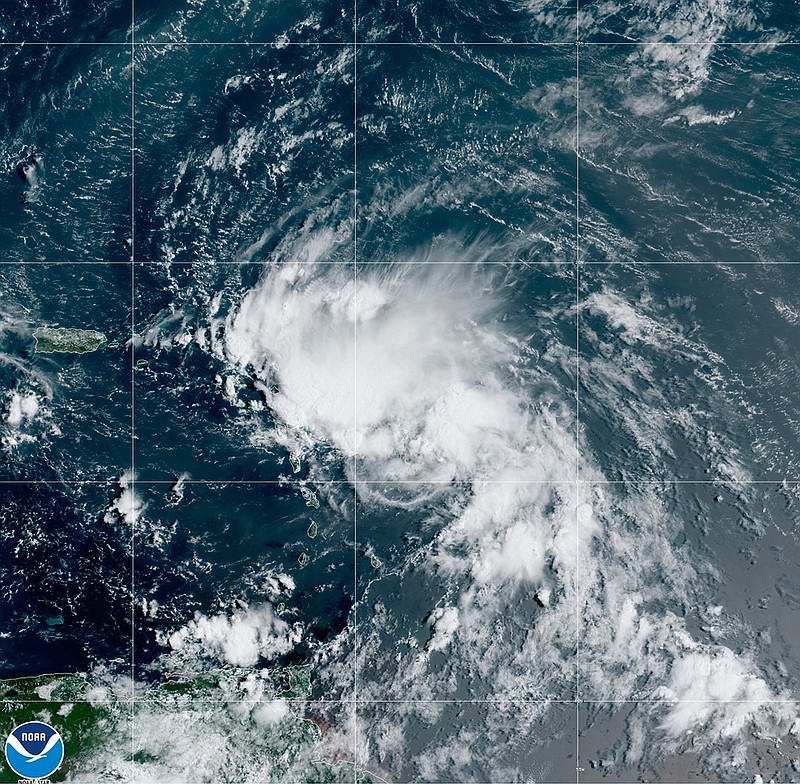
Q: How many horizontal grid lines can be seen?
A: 4